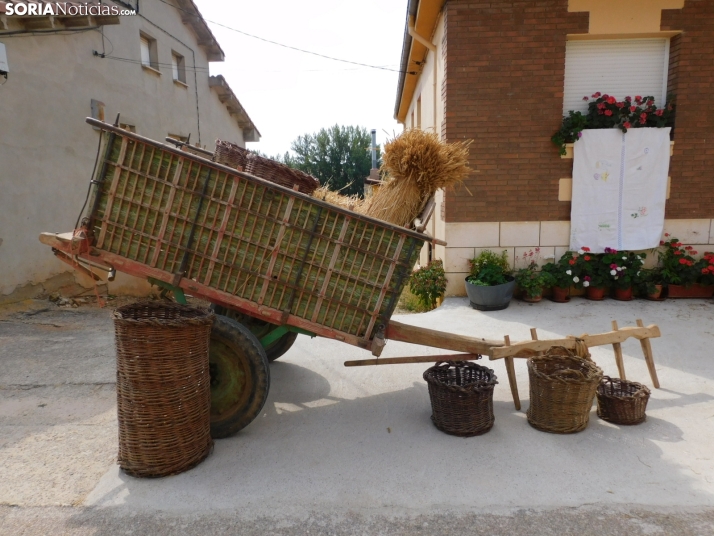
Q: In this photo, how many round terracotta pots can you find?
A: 5